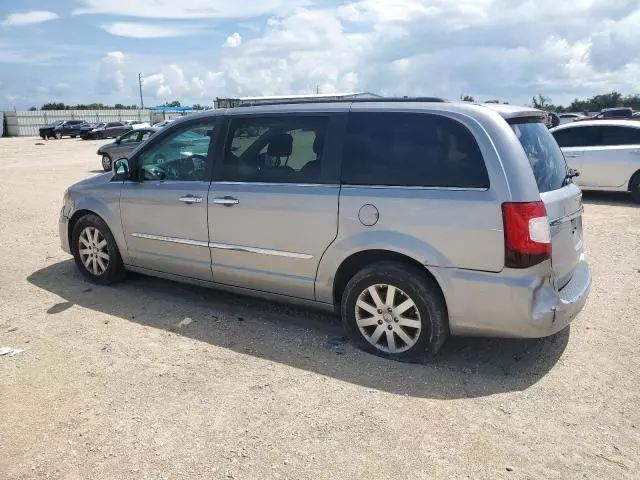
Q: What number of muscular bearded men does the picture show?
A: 0